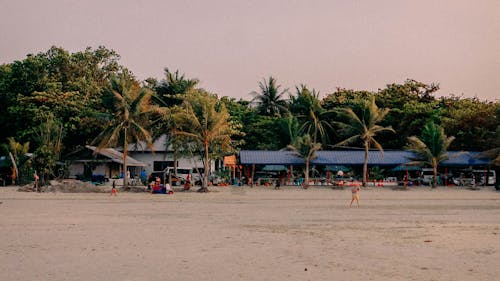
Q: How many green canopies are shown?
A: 3